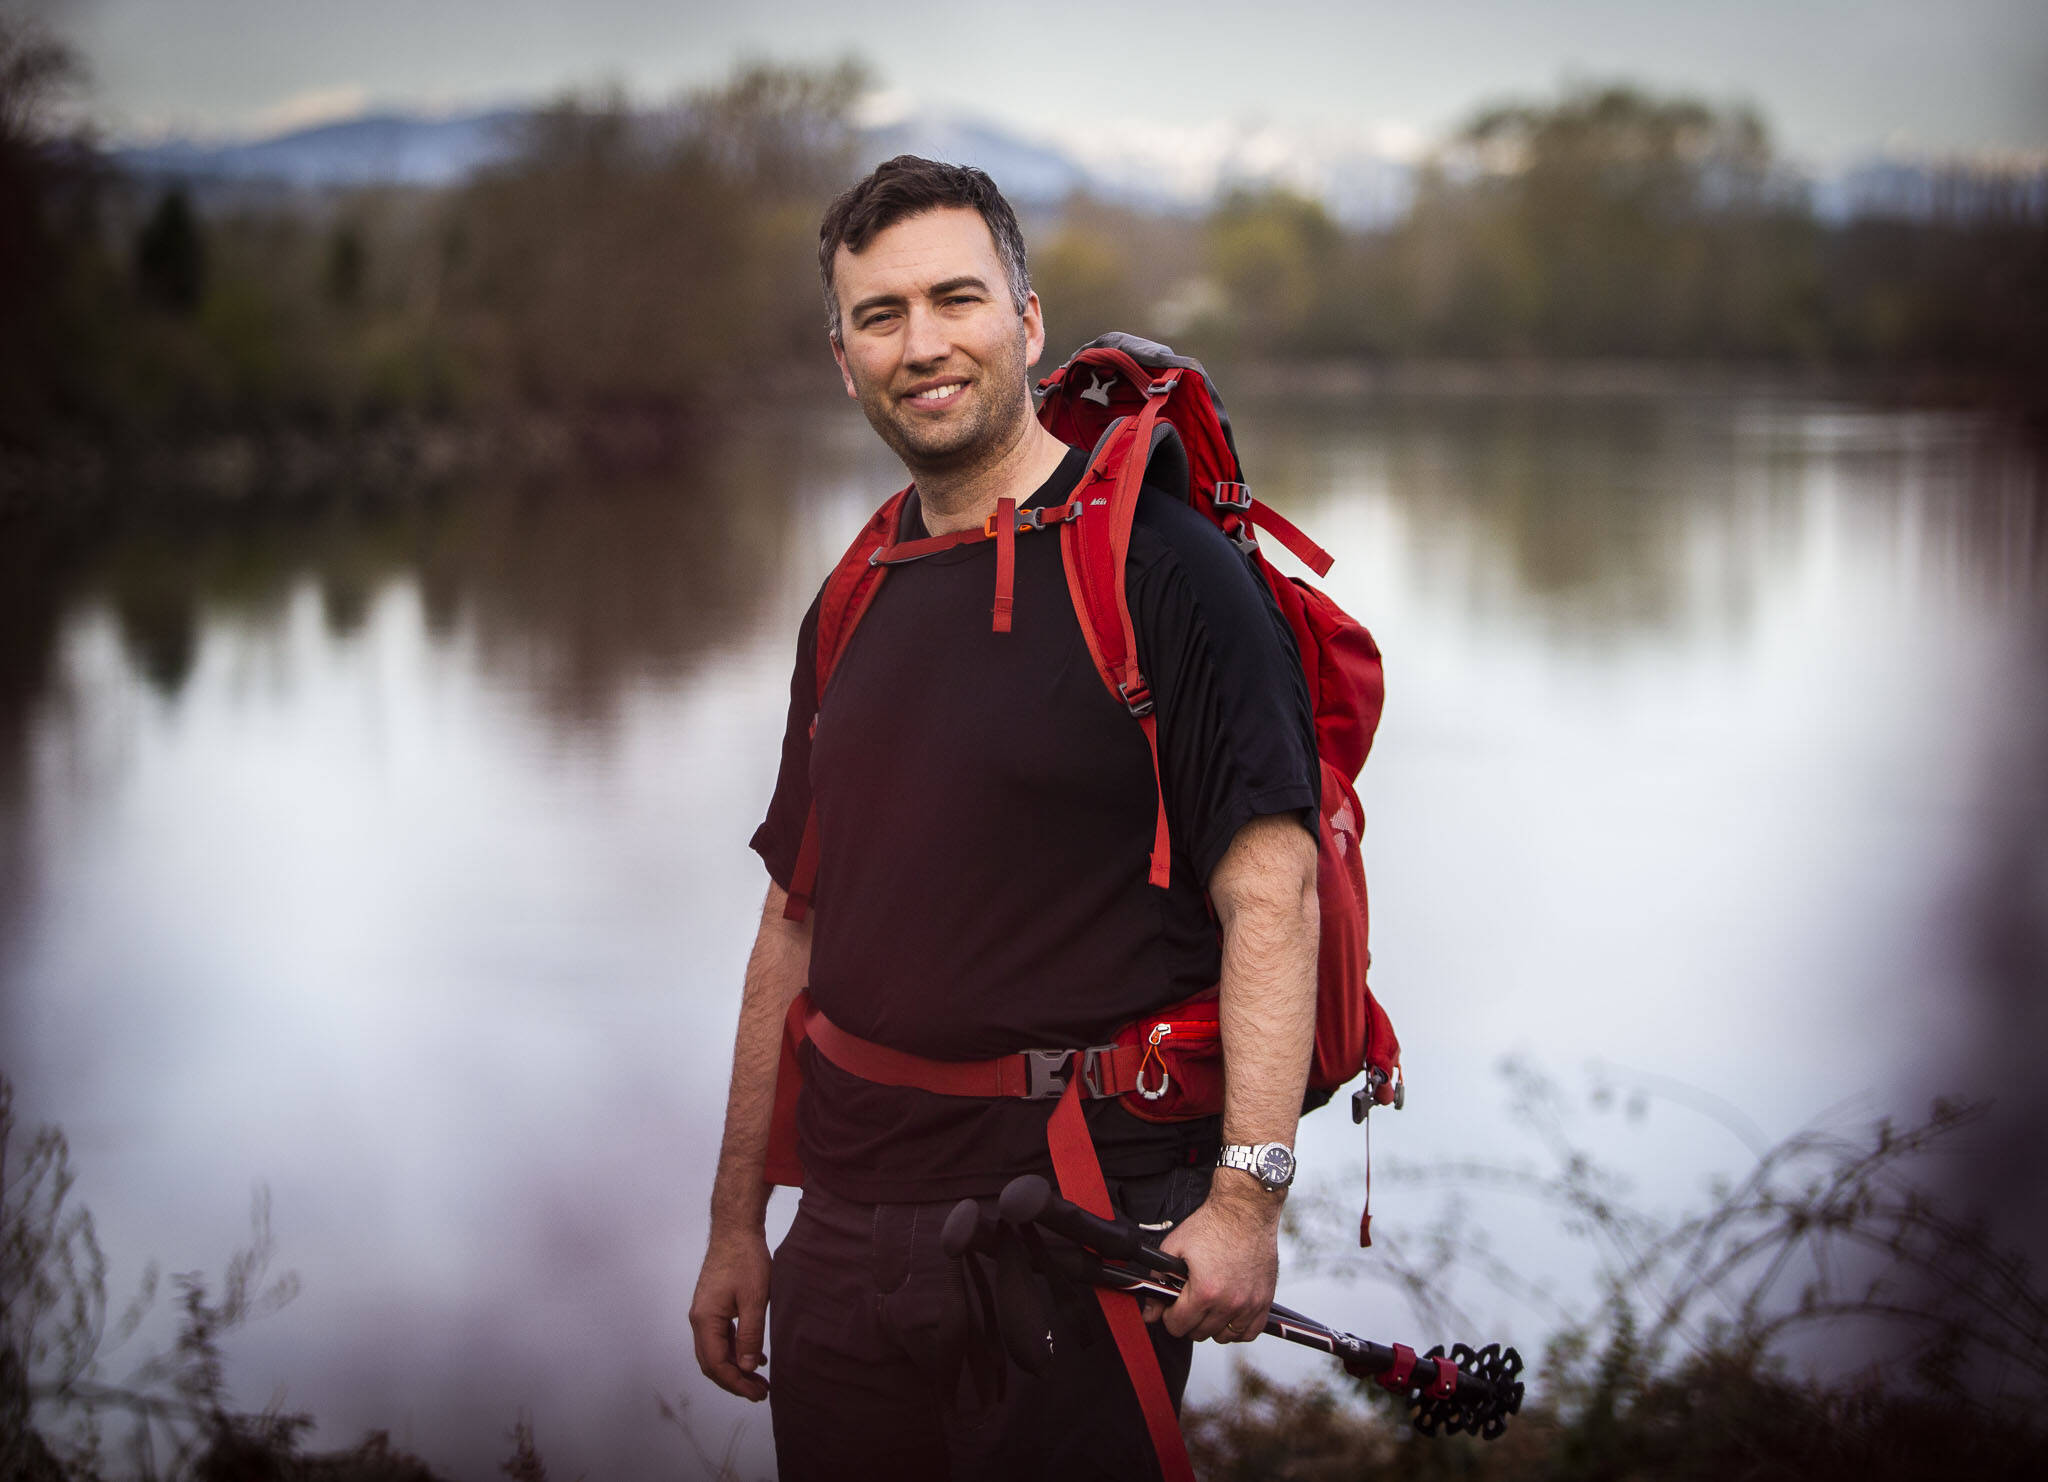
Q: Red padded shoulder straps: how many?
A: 2